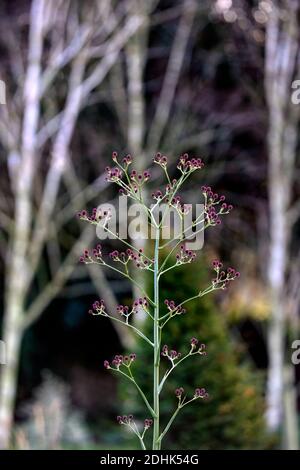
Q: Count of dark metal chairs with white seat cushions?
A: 0